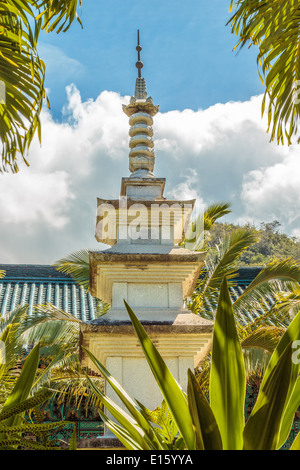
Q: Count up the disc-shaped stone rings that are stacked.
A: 4